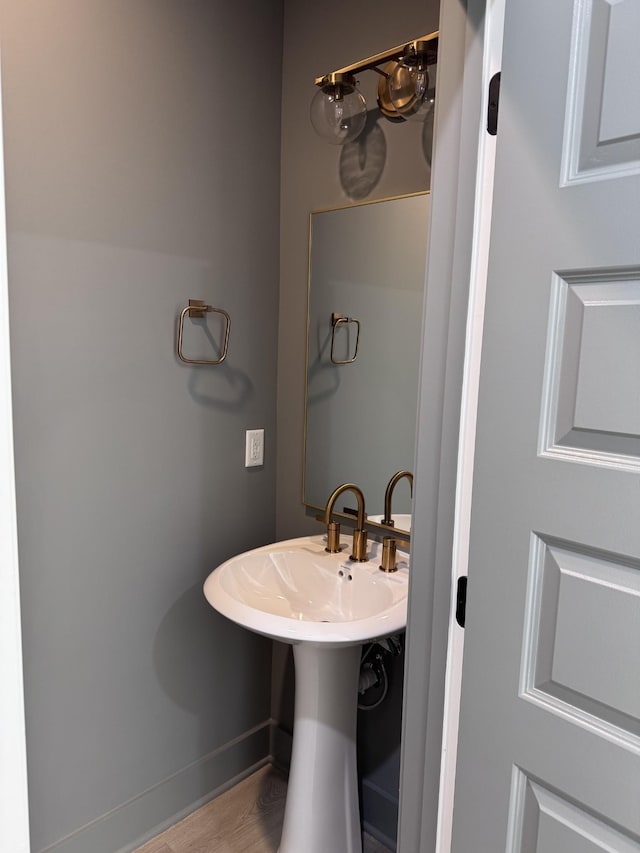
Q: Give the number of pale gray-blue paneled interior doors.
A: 1